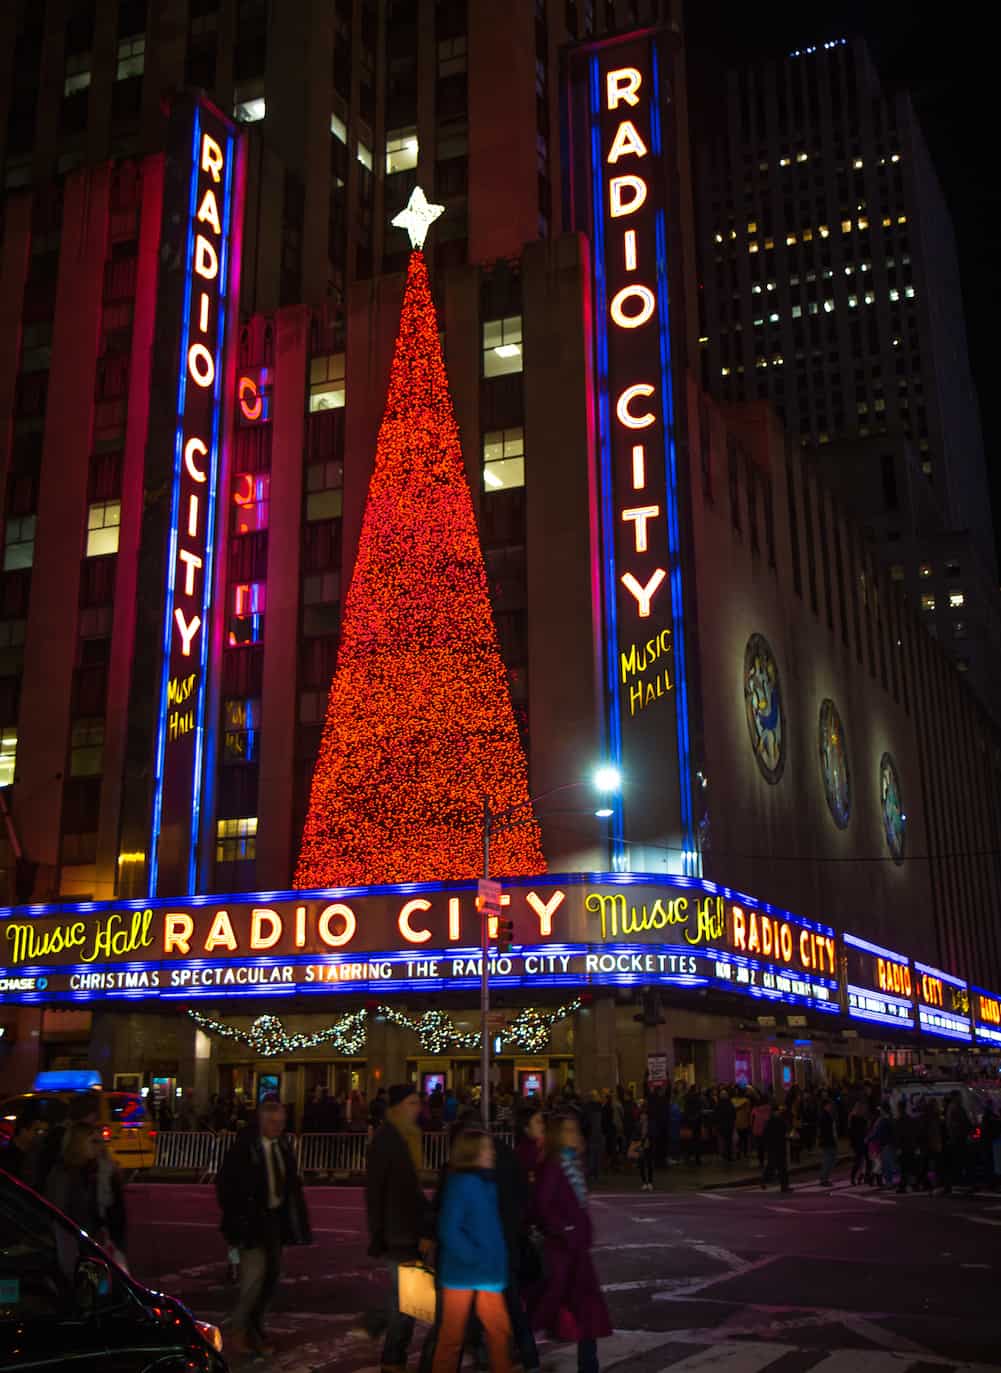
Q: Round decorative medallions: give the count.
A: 3